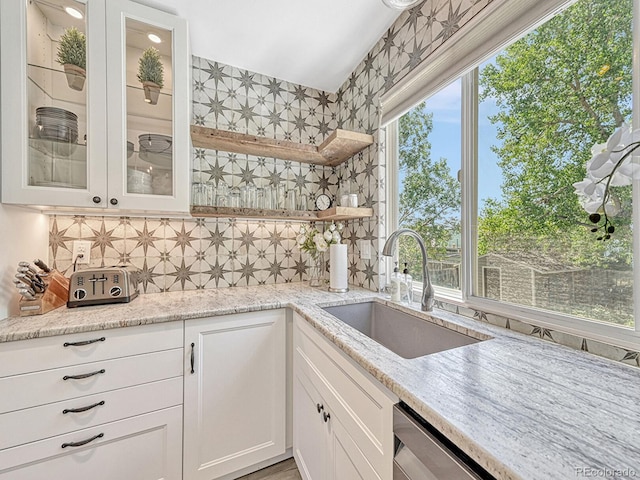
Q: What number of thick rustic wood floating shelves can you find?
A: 2